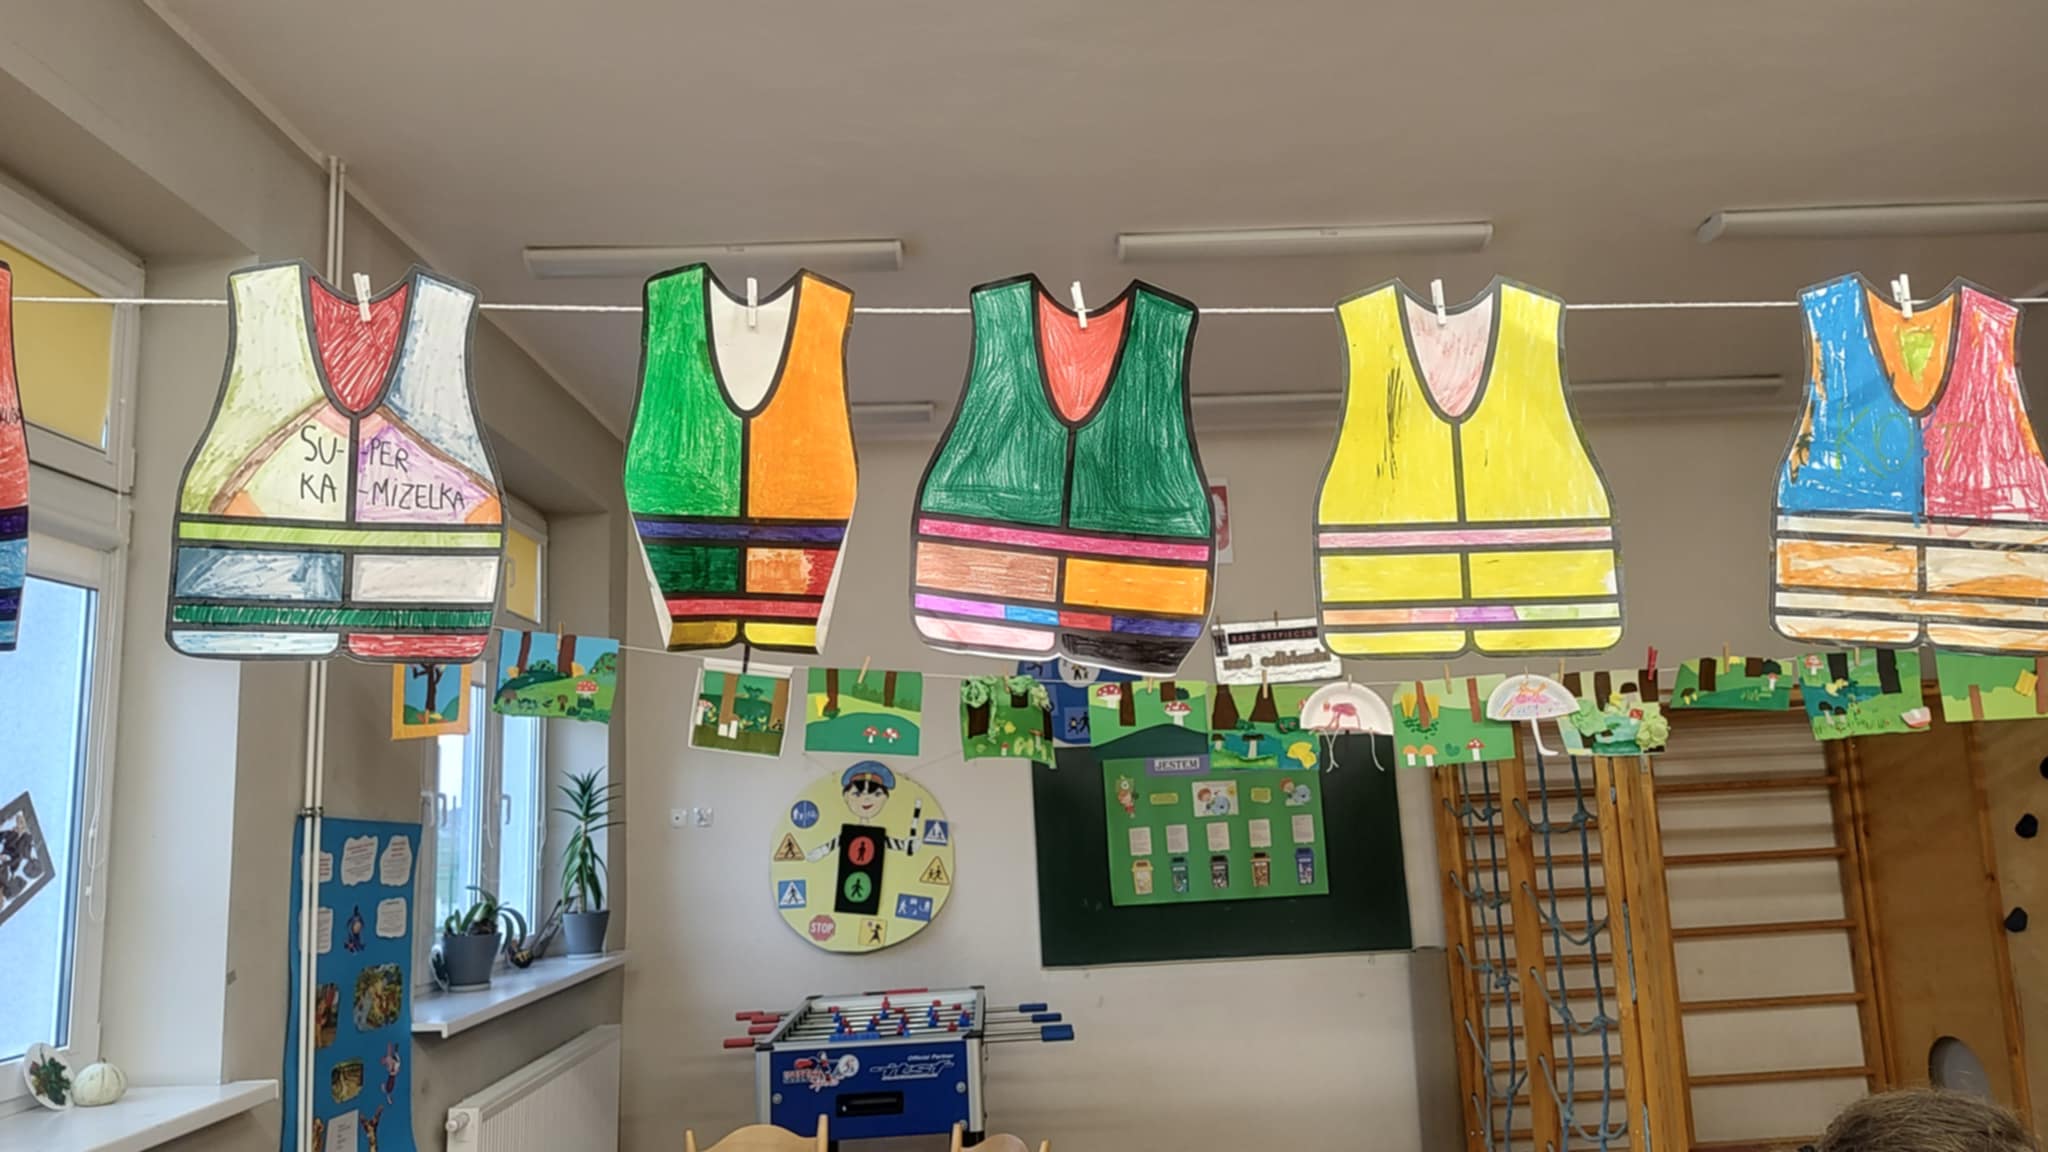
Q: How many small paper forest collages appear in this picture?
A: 12